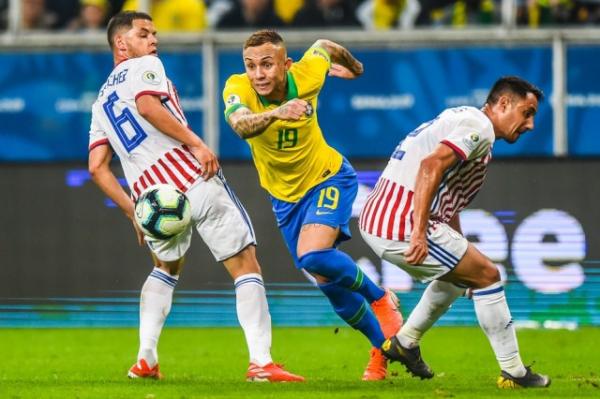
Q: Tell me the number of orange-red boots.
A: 4